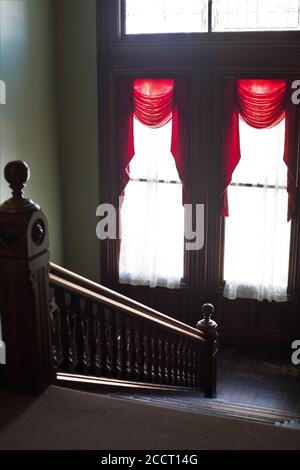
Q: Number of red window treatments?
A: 2